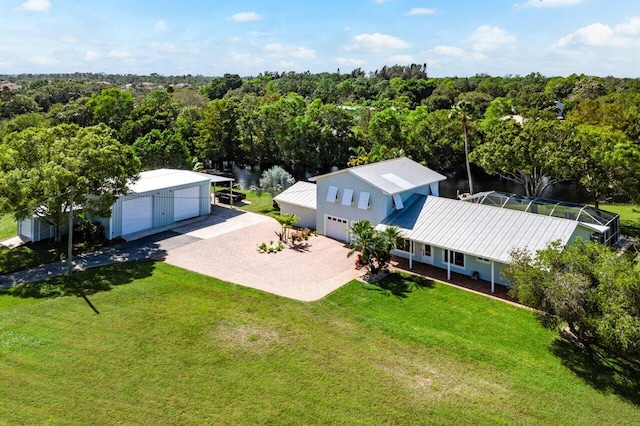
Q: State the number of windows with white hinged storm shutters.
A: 5